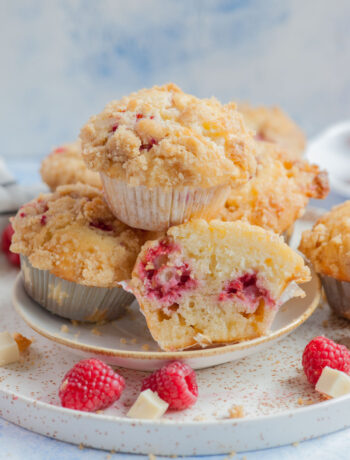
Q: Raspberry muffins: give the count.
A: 7